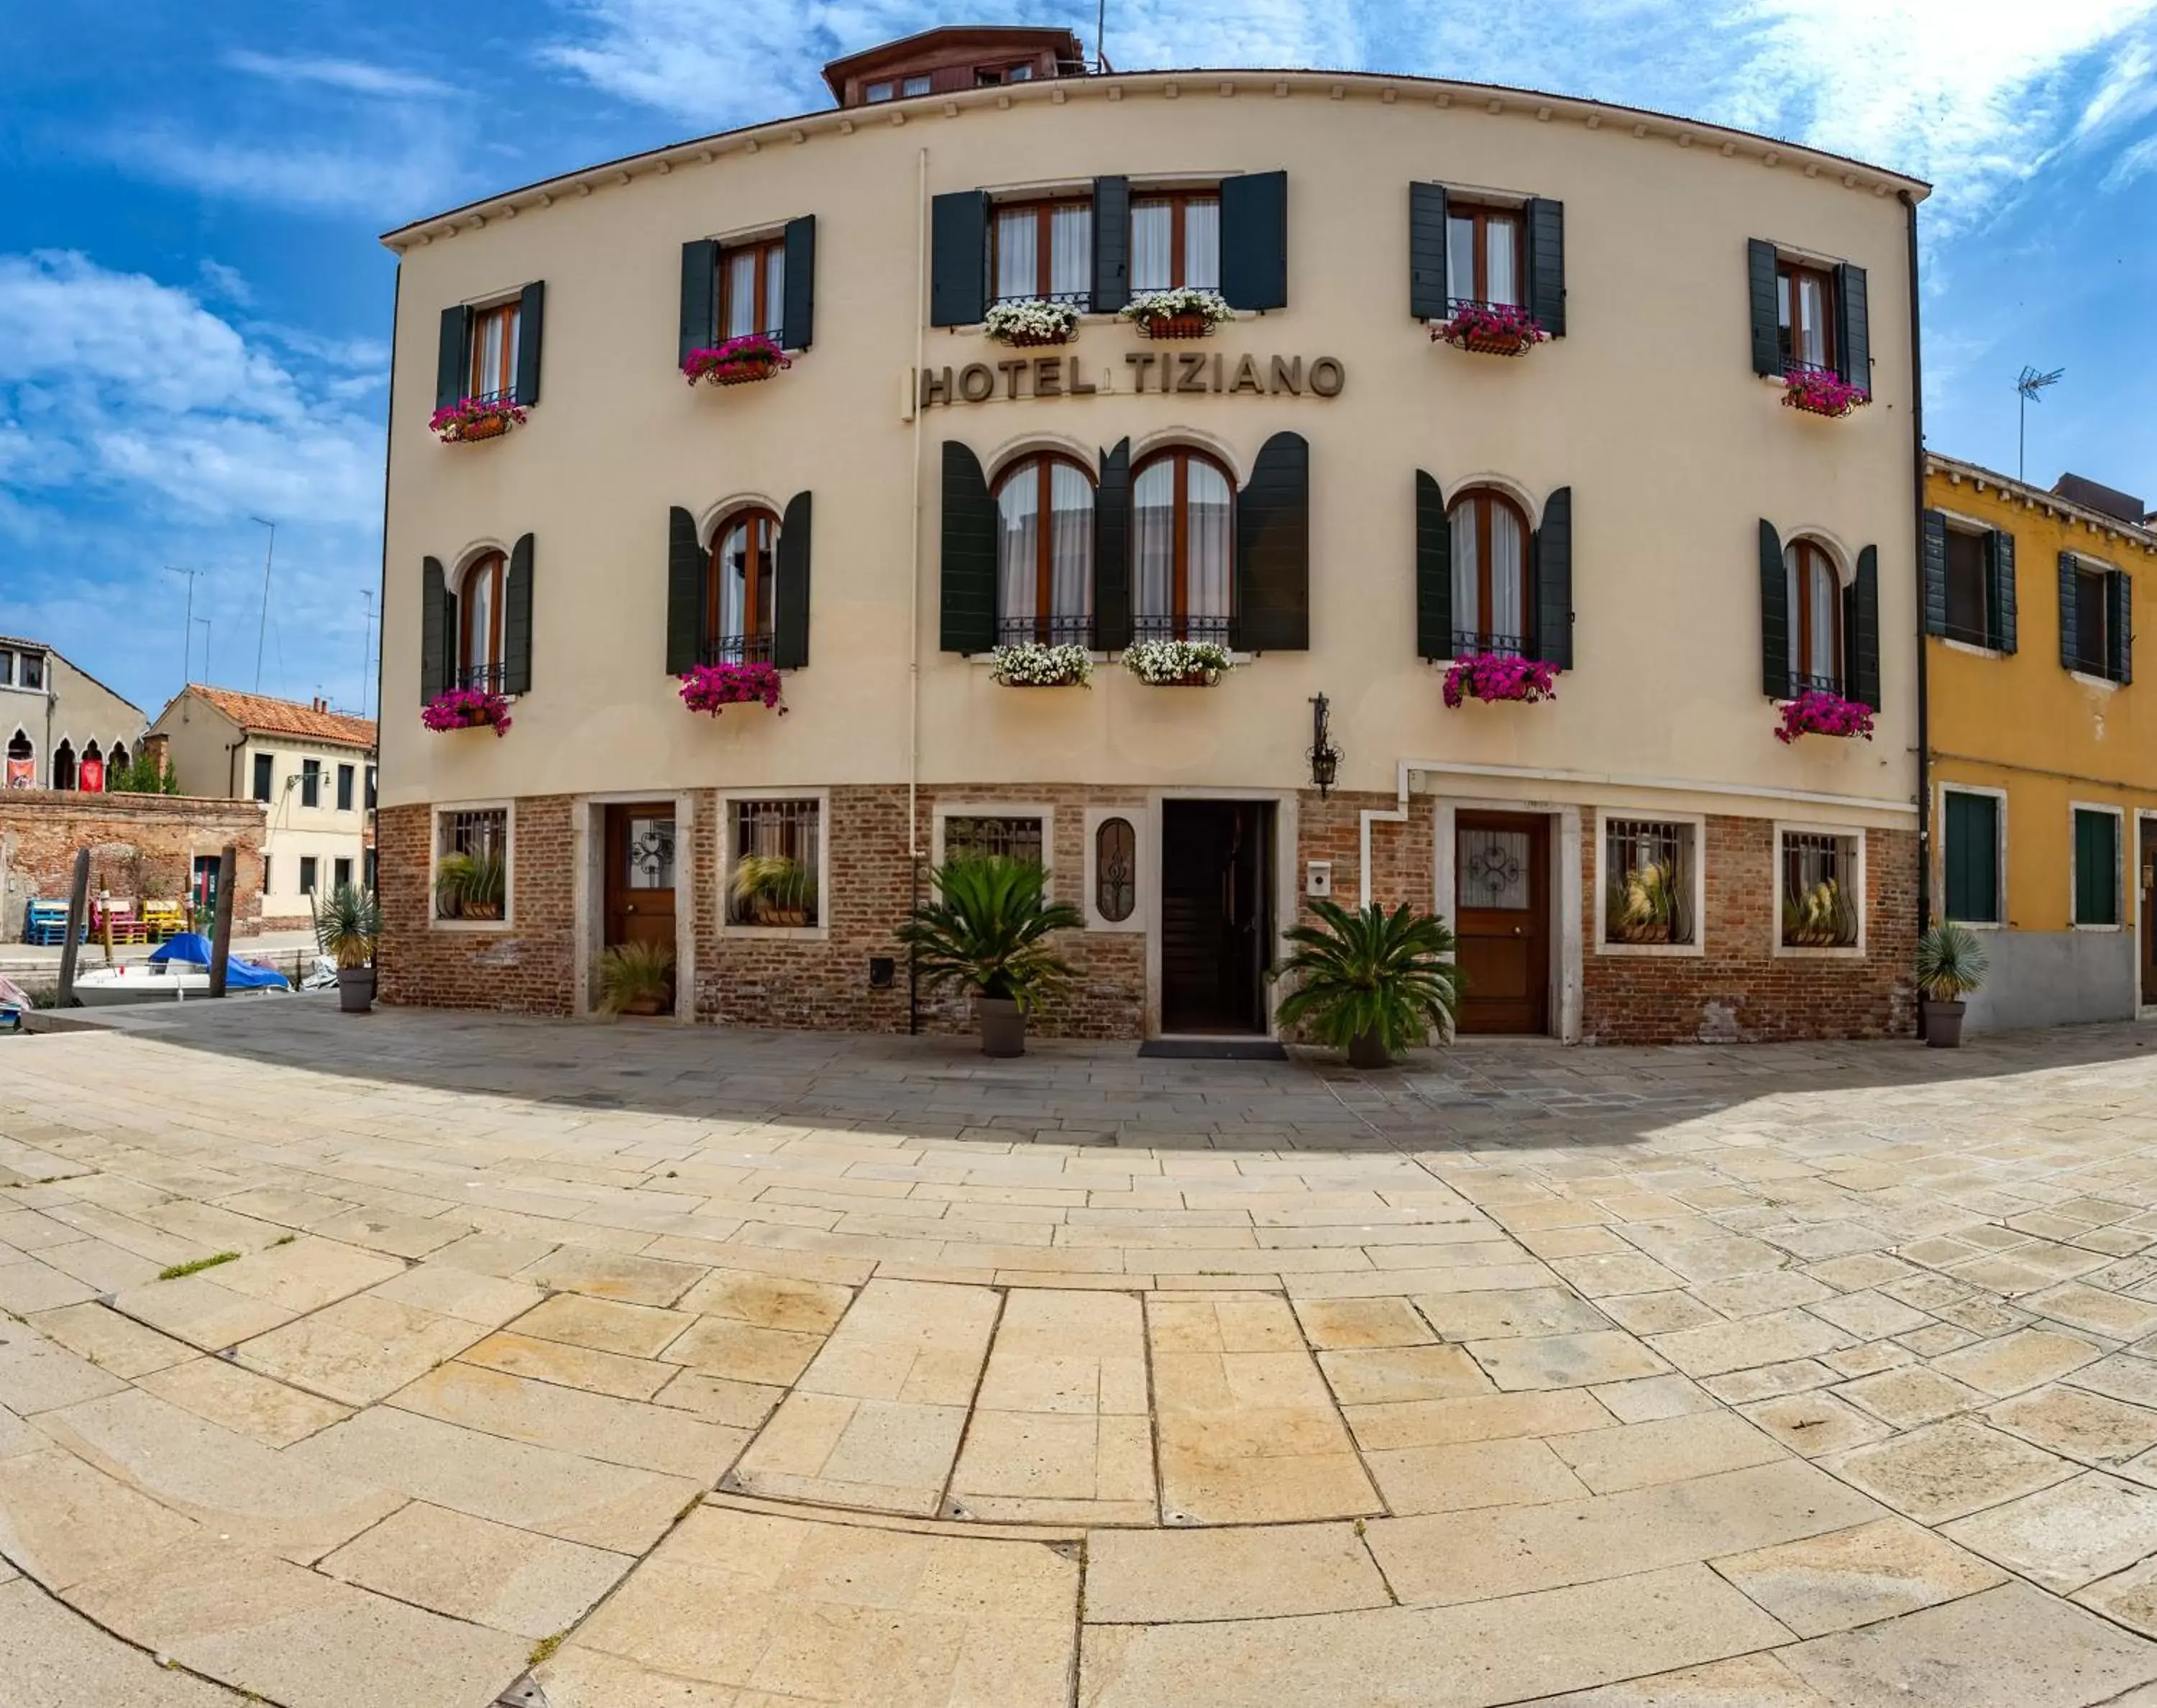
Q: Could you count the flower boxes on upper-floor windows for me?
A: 12